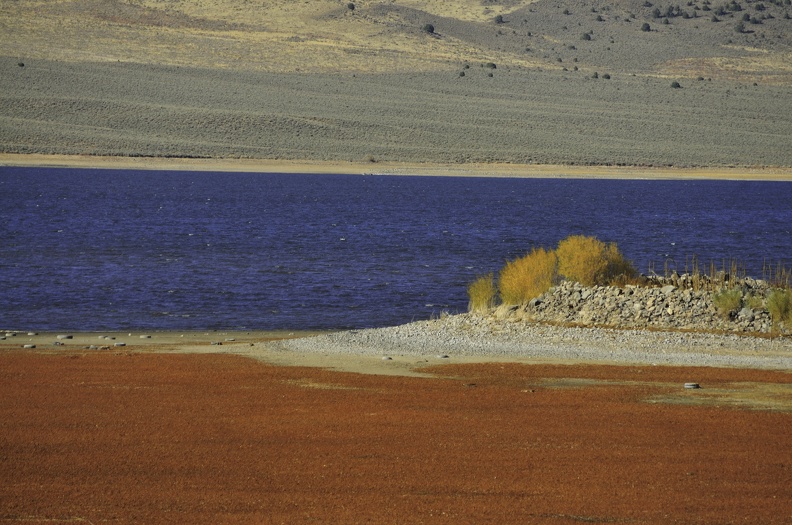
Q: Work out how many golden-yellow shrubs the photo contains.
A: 3